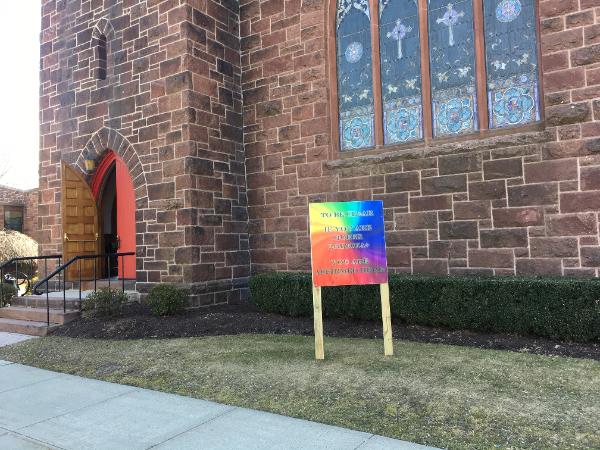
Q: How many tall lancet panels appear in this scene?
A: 4